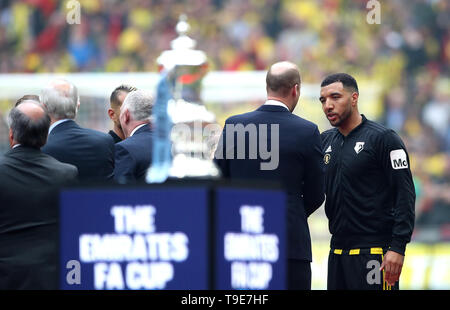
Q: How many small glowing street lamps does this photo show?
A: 0